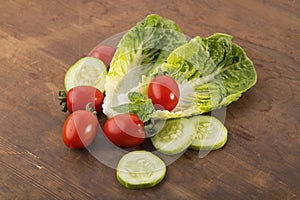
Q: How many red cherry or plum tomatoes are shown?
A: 5